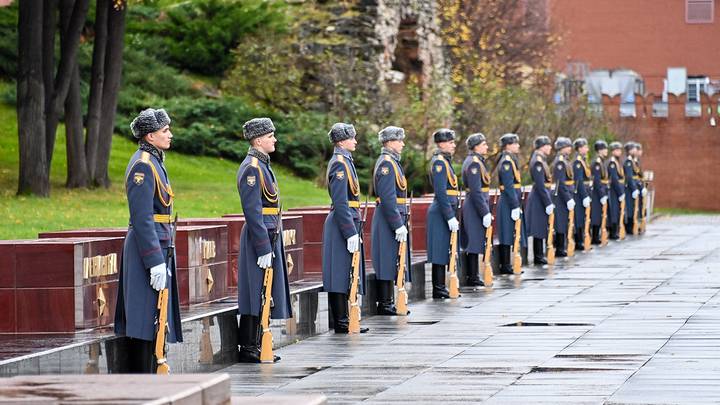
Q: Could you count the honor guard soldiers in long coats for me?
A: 14